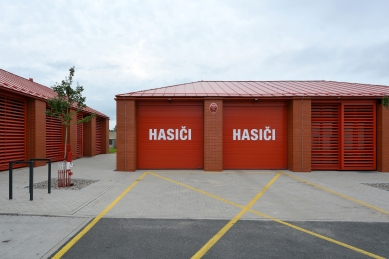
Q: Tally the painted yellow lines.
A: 4